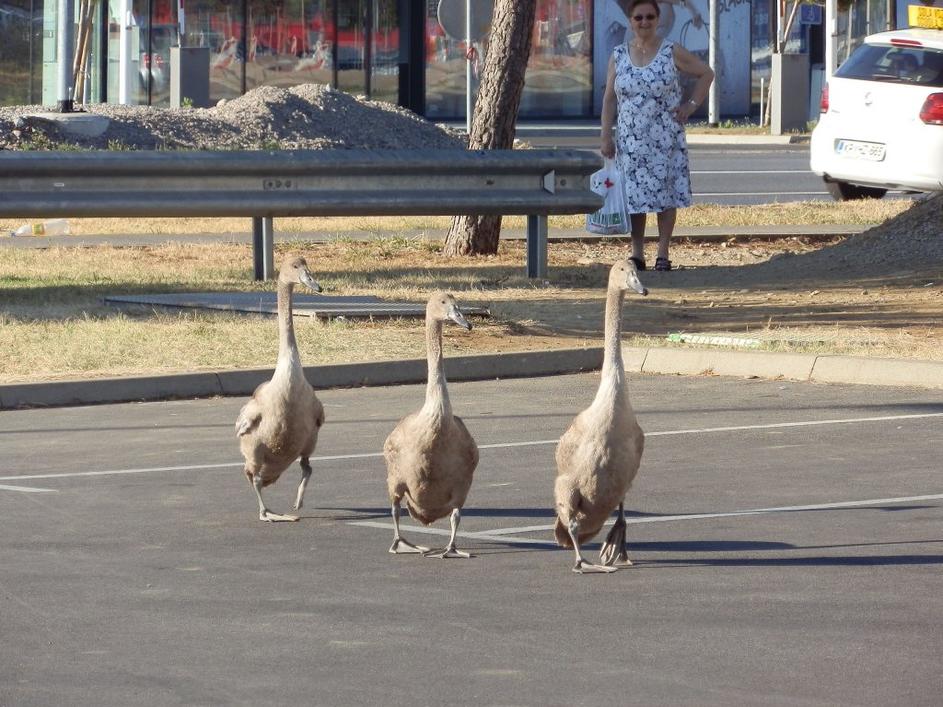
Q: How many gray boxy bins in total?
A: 2